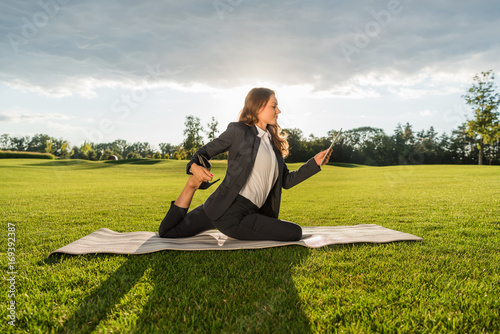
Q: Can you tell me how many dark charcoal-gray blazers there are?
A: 1